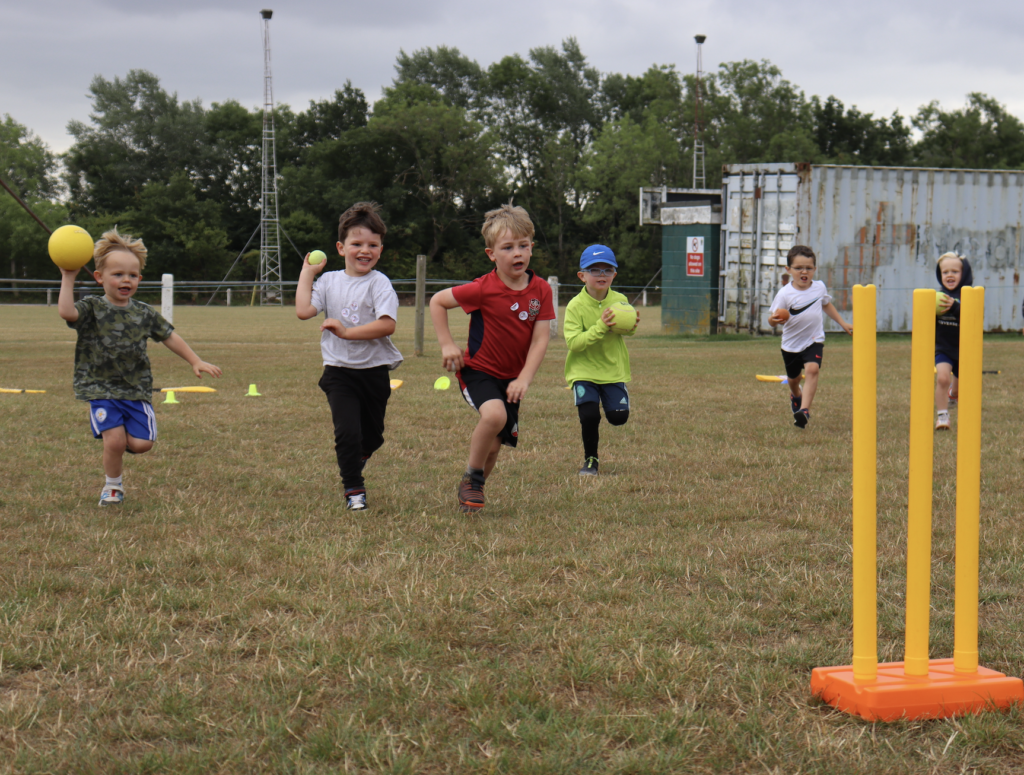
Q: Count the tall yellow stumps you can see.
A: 3